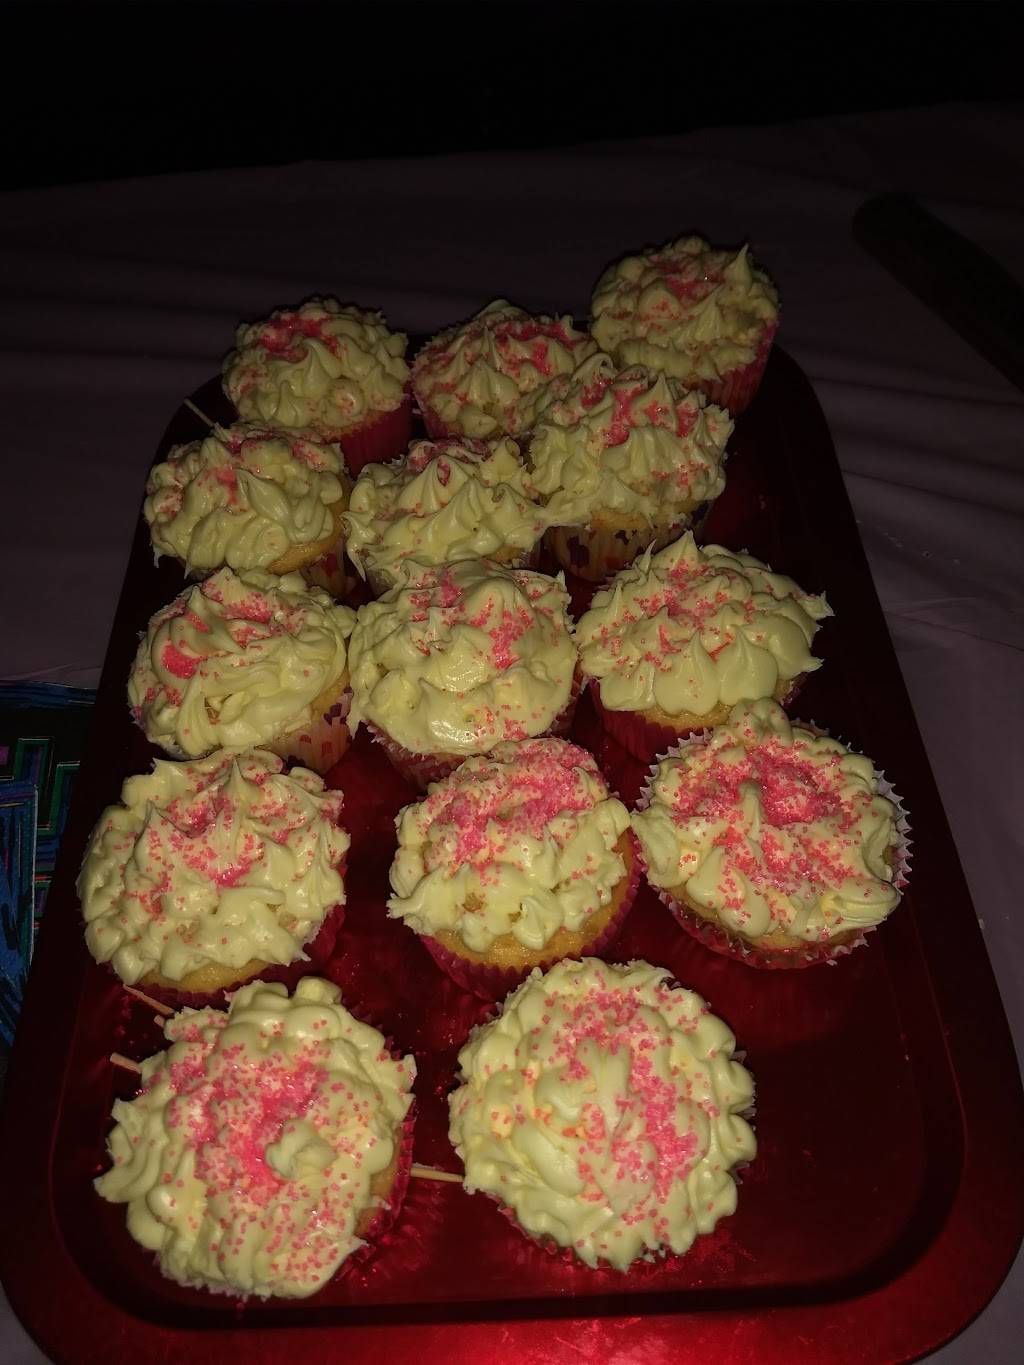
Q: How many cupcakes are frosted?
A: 14